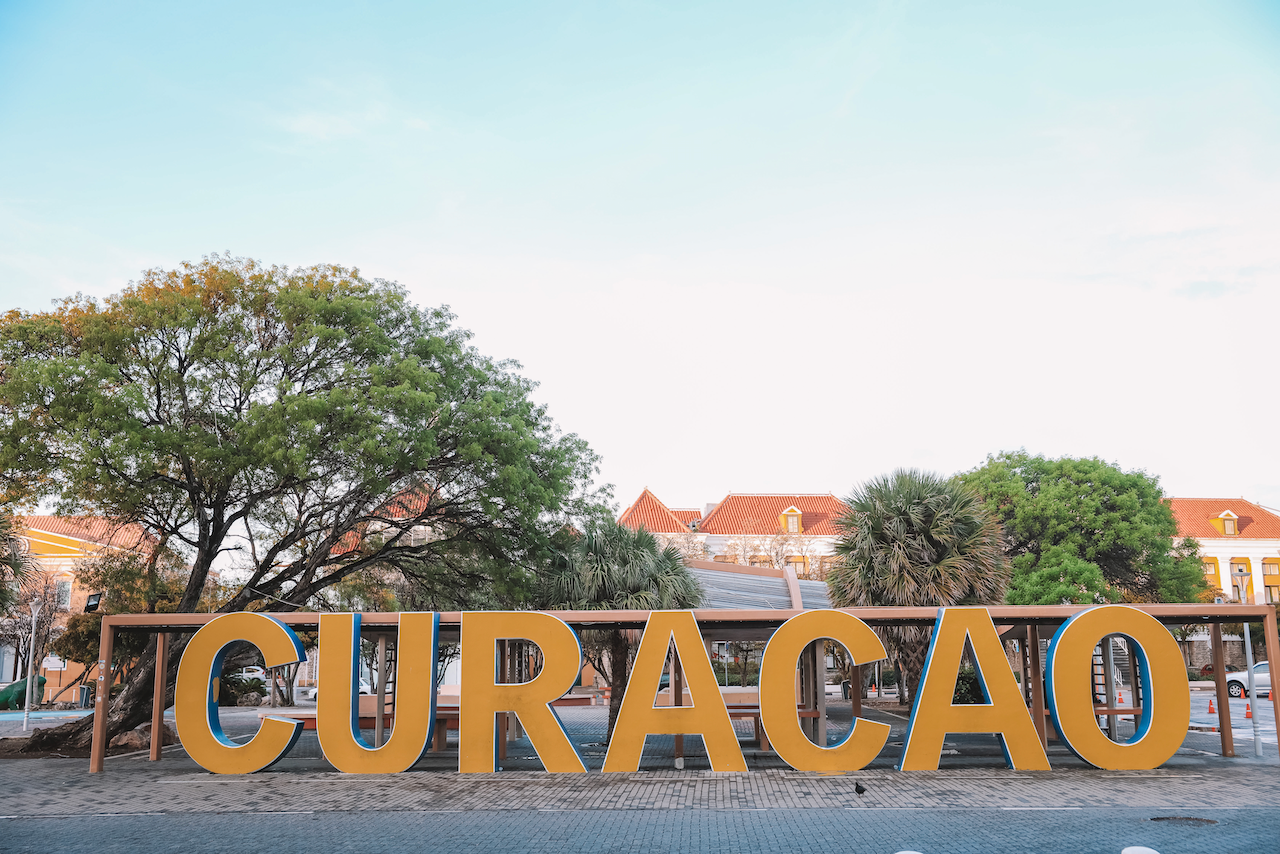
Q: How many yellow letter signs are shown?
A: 7